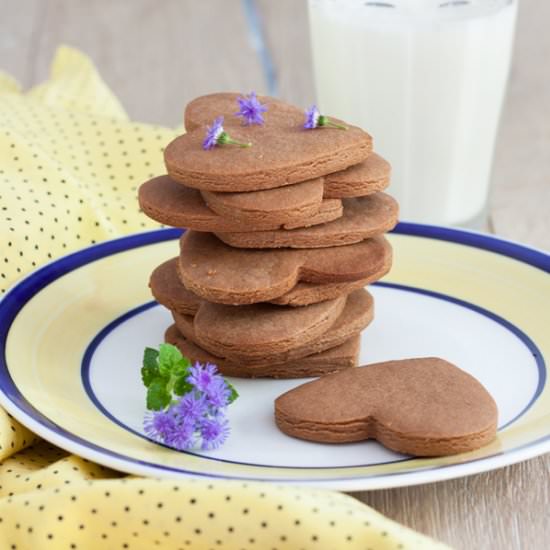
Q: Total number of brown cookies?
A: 10